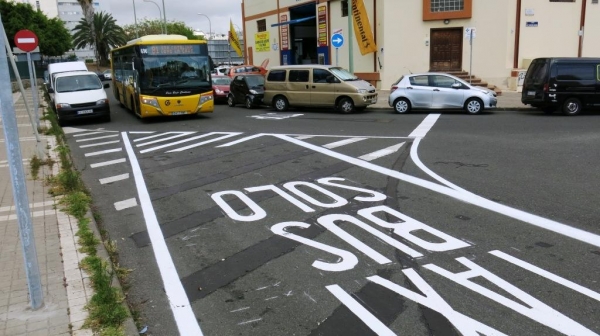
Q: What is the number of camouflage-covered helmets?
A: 0